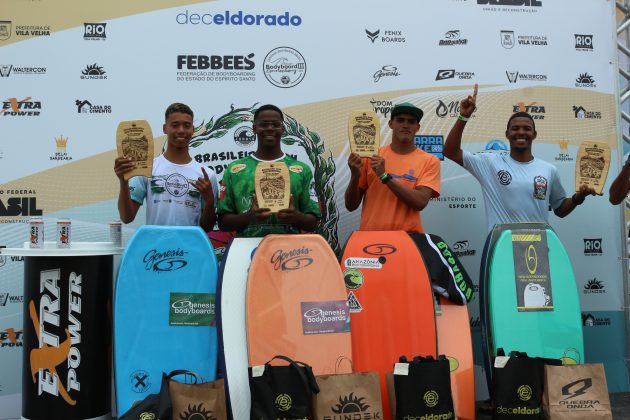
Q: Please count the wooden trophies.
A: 4